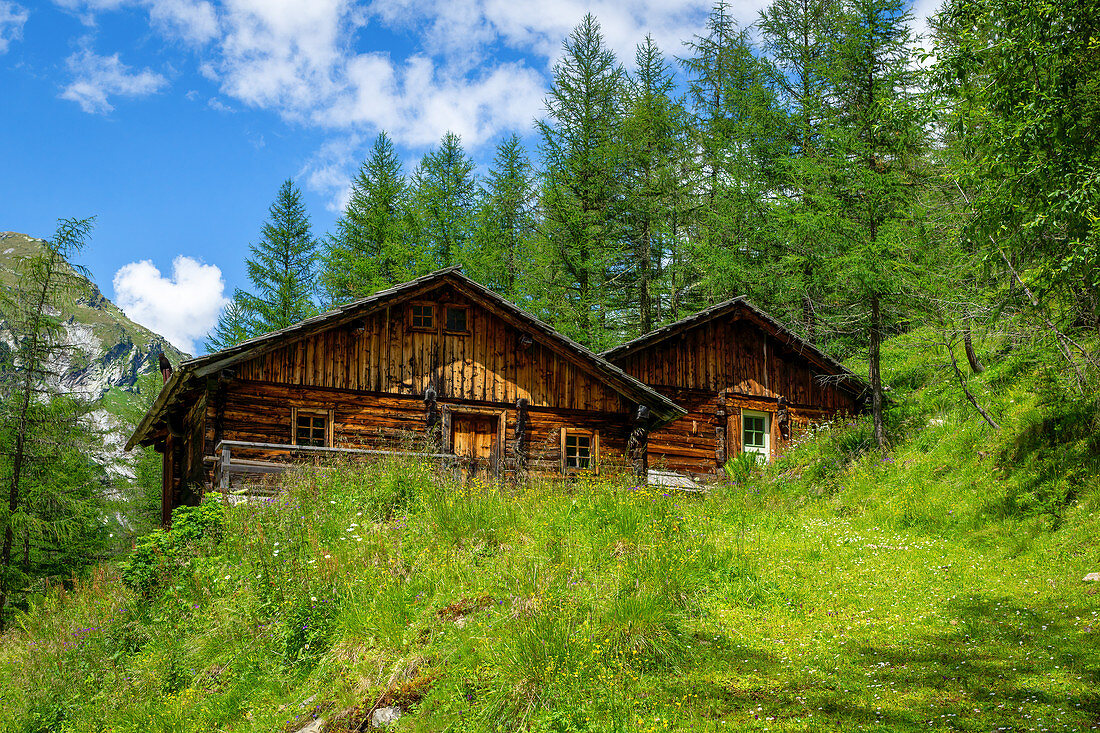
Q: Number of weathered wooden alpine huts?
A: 2